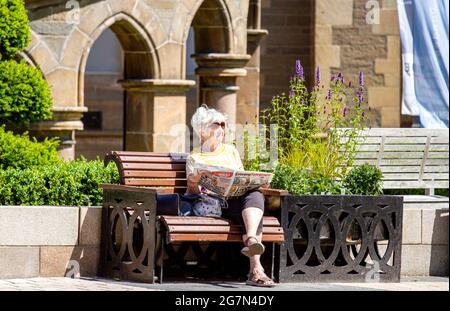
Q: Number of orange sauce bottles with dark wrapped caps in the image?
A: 0